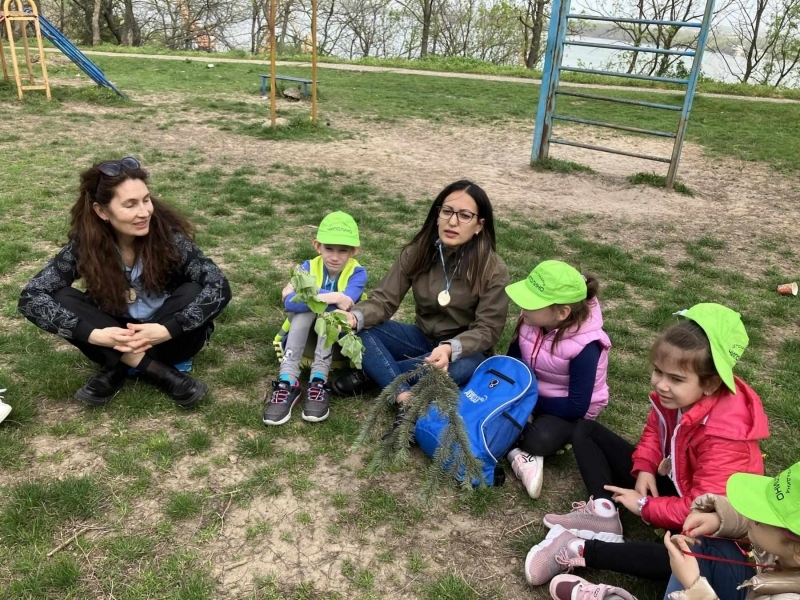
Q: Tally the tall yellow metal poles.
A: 2